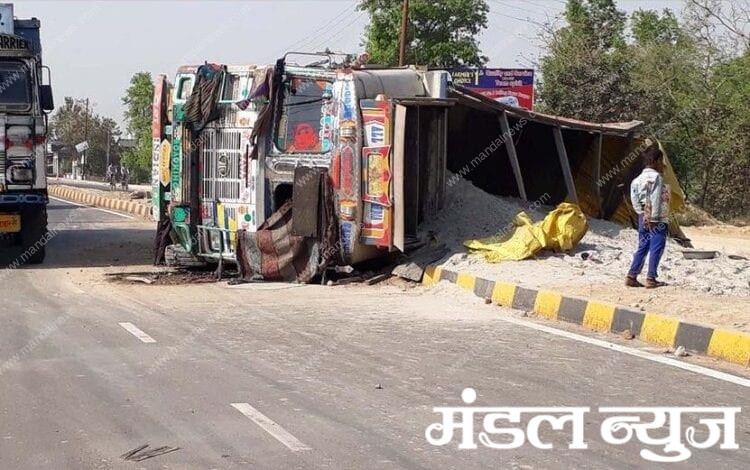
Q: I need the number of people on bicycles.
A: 2